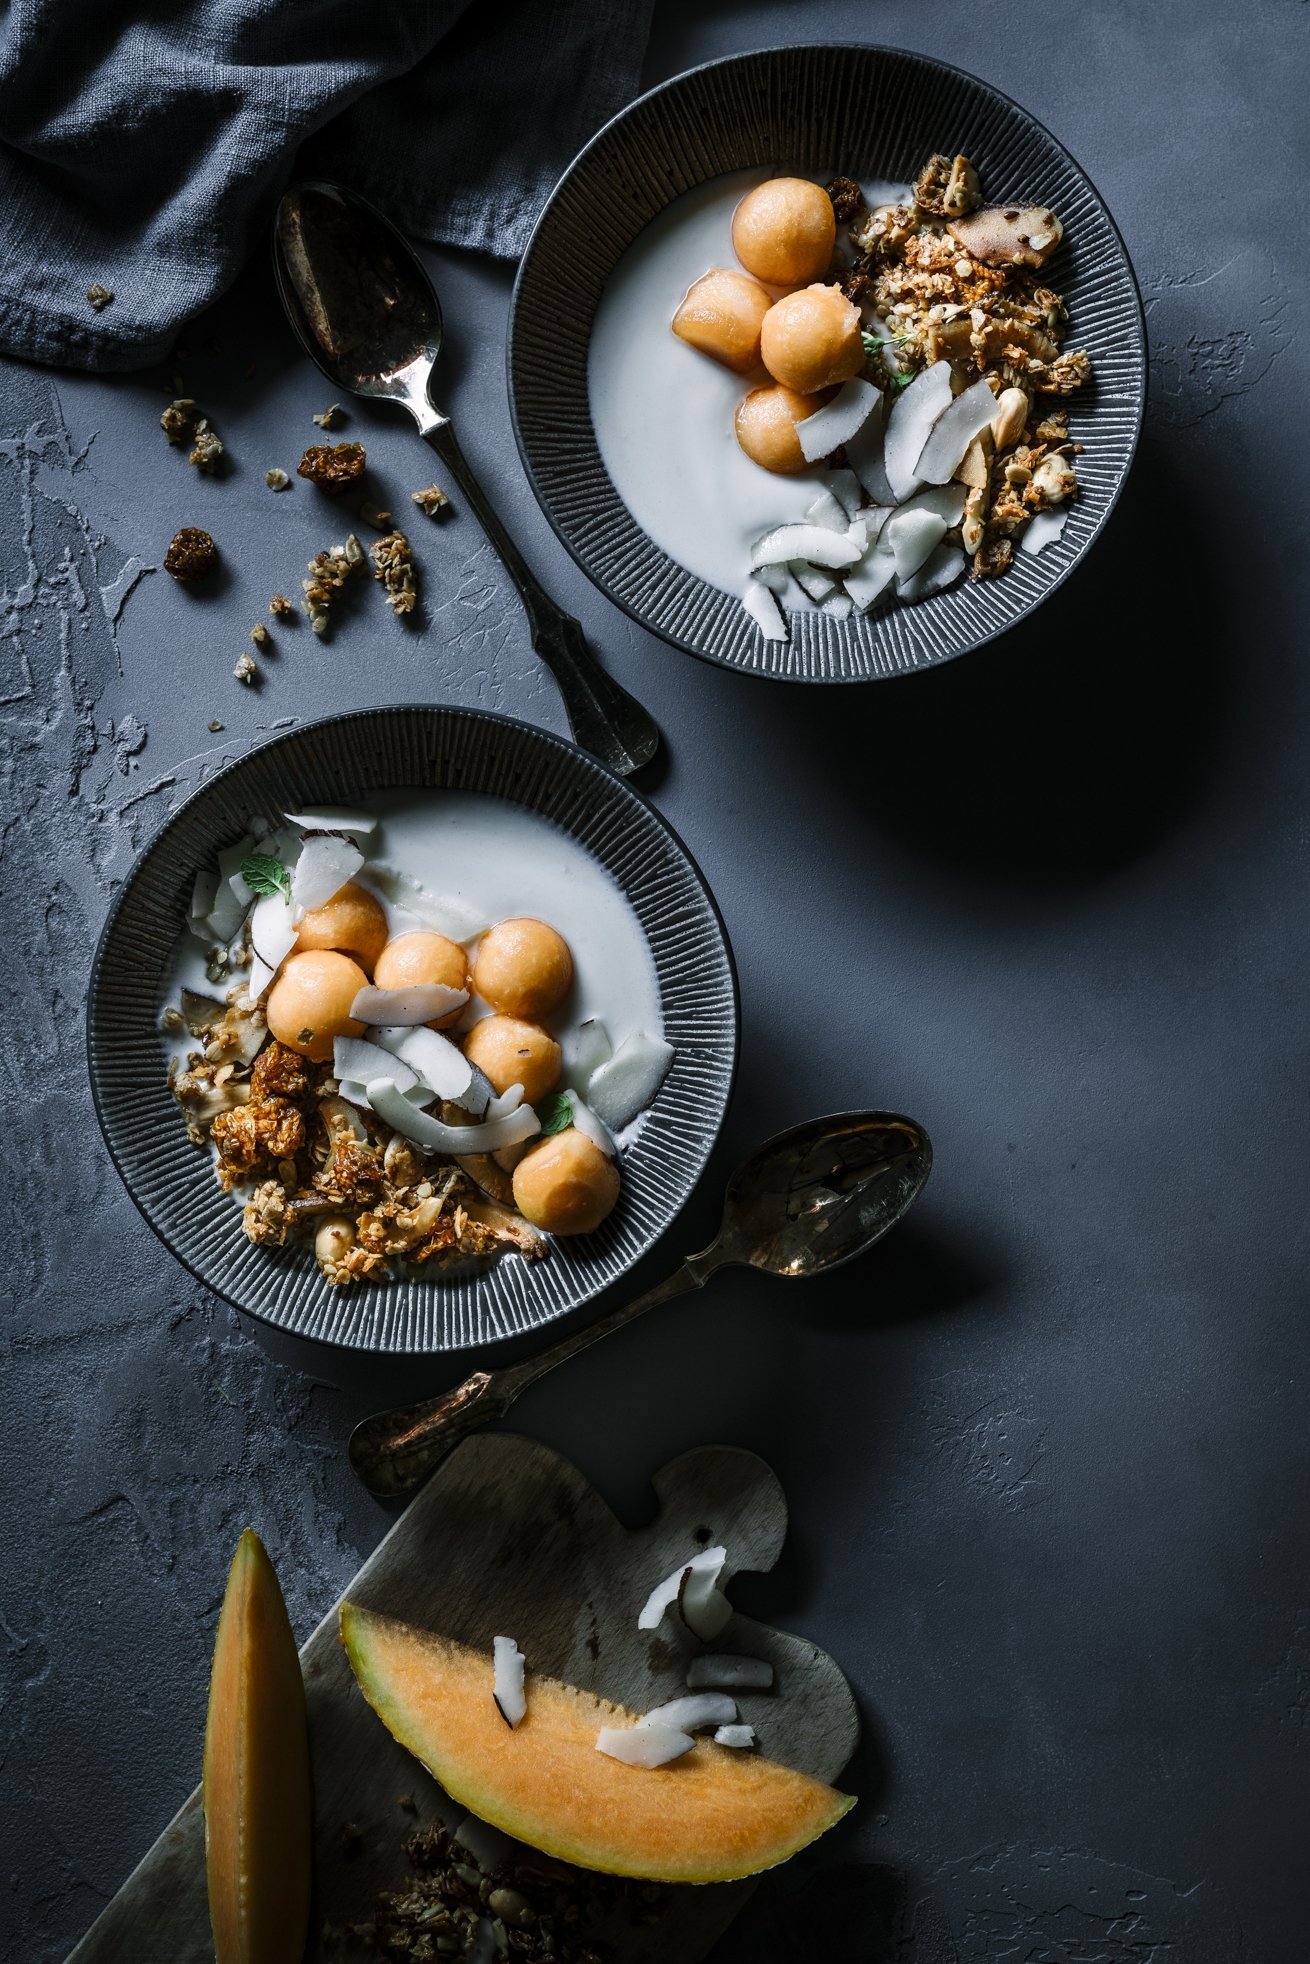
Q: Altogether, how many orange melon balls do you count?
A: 10